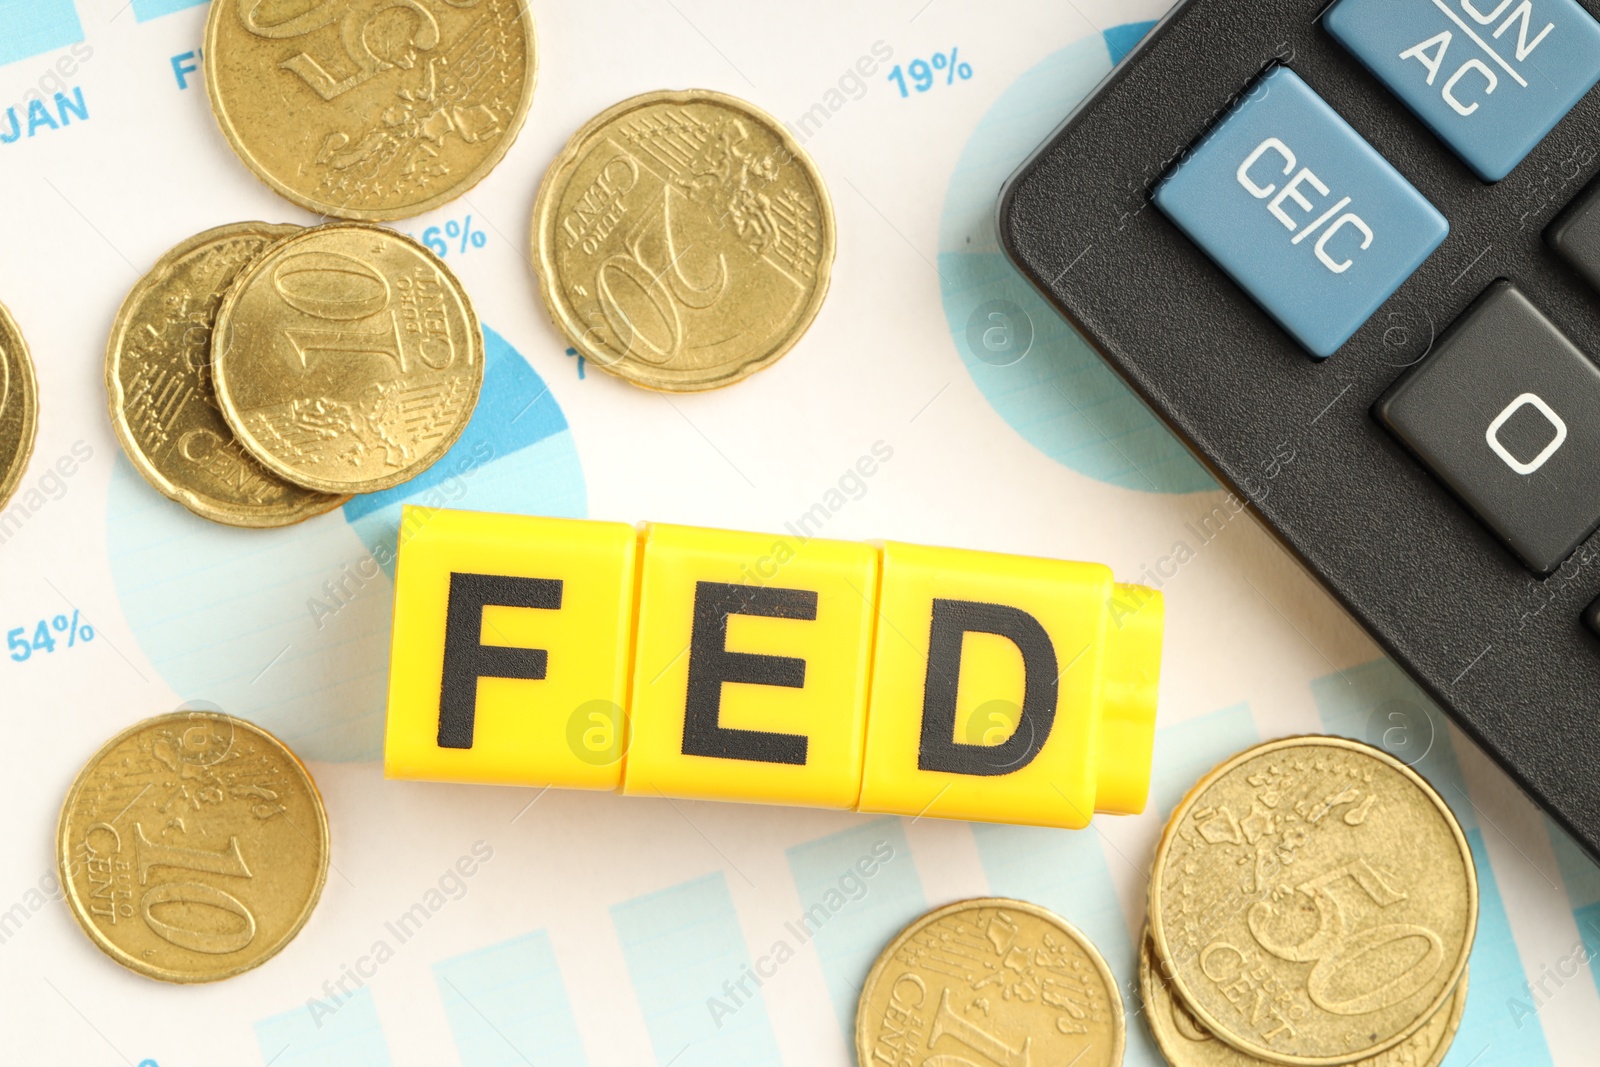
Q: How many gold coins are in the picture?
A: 9